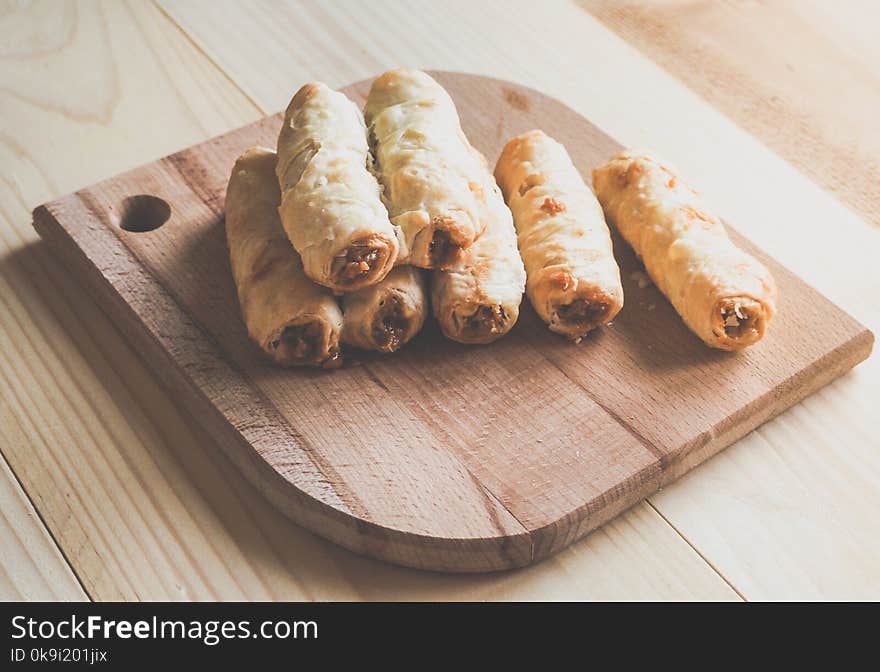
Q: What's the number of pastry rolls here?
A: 7